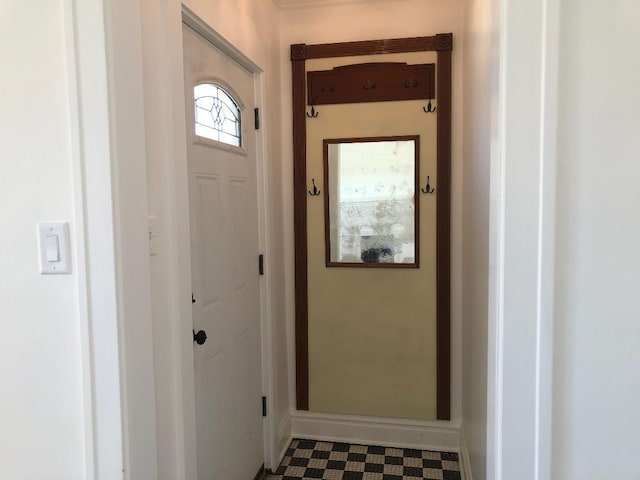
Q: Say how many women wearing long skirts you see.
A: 0